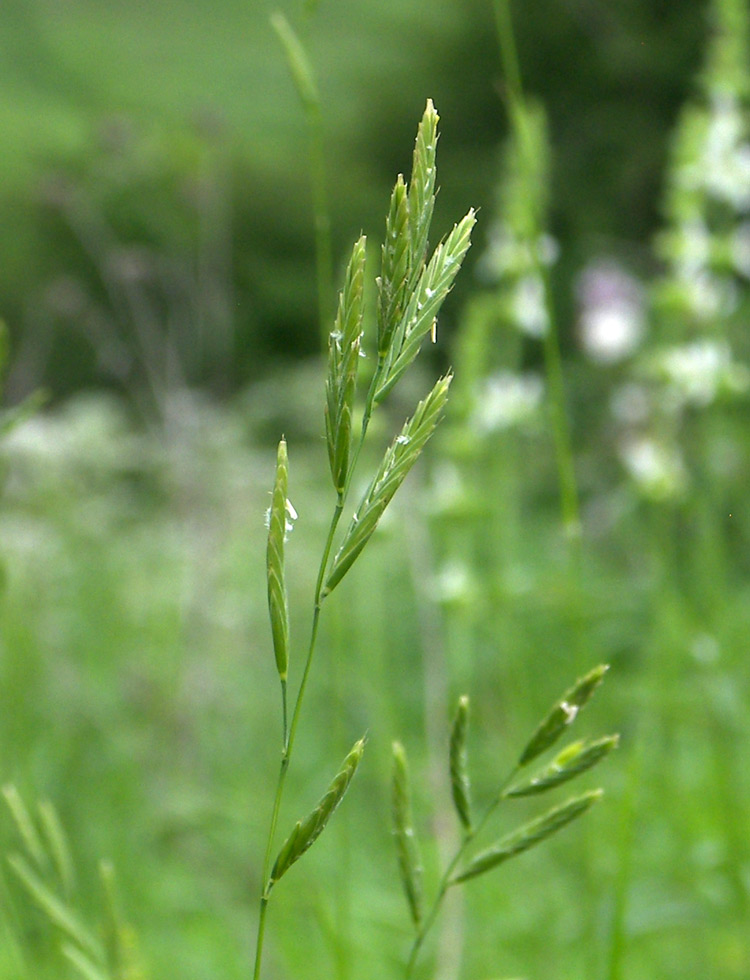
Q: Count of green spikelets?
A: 12